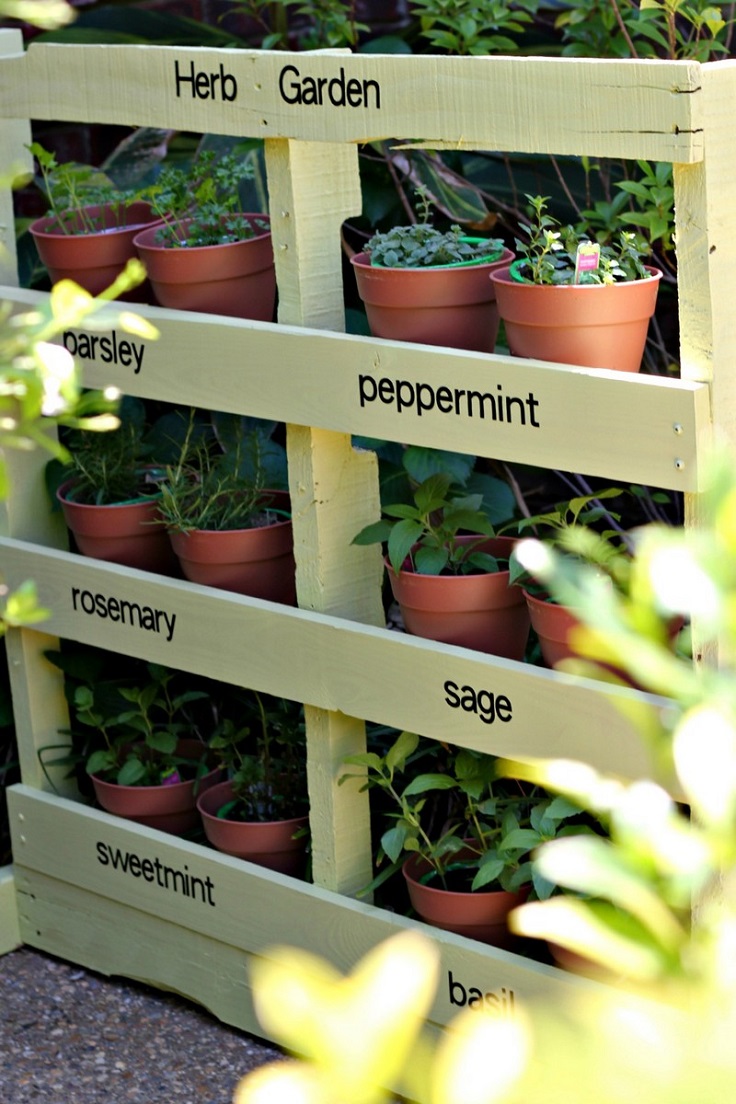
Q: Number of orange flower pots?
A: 12